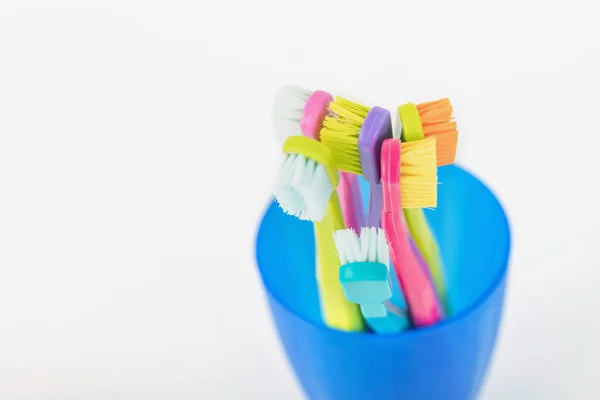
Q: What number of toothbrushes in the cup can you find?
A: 6